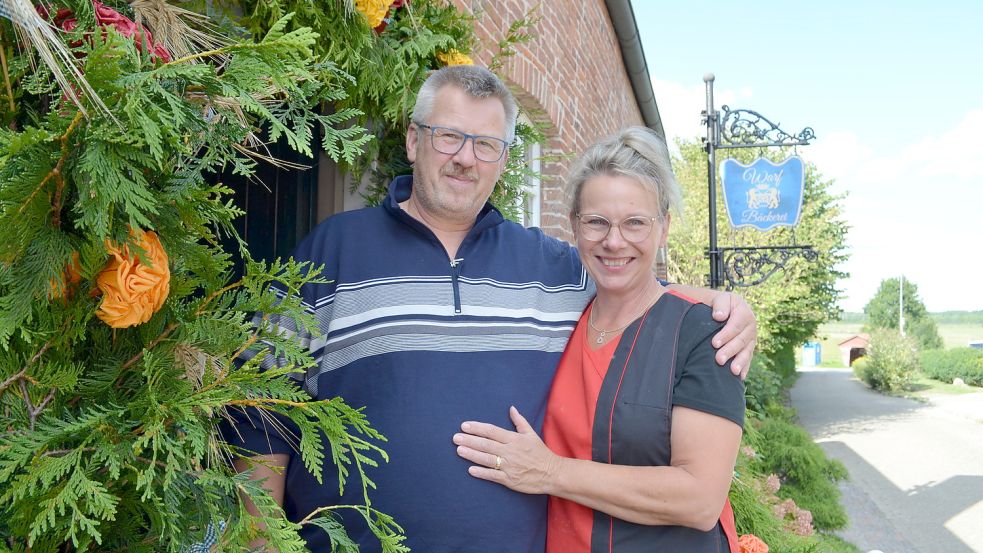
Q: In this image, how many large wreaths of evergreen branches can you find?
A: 1